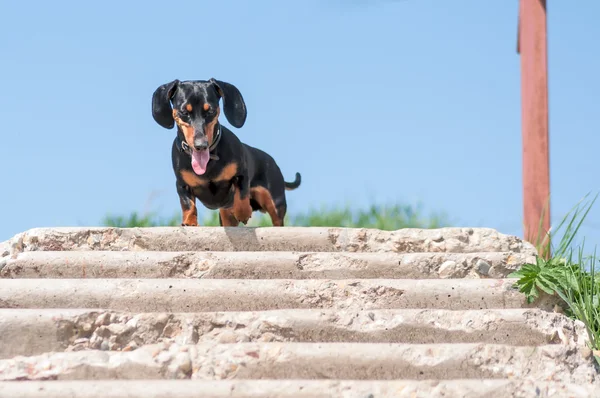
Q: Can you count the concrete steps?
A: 6